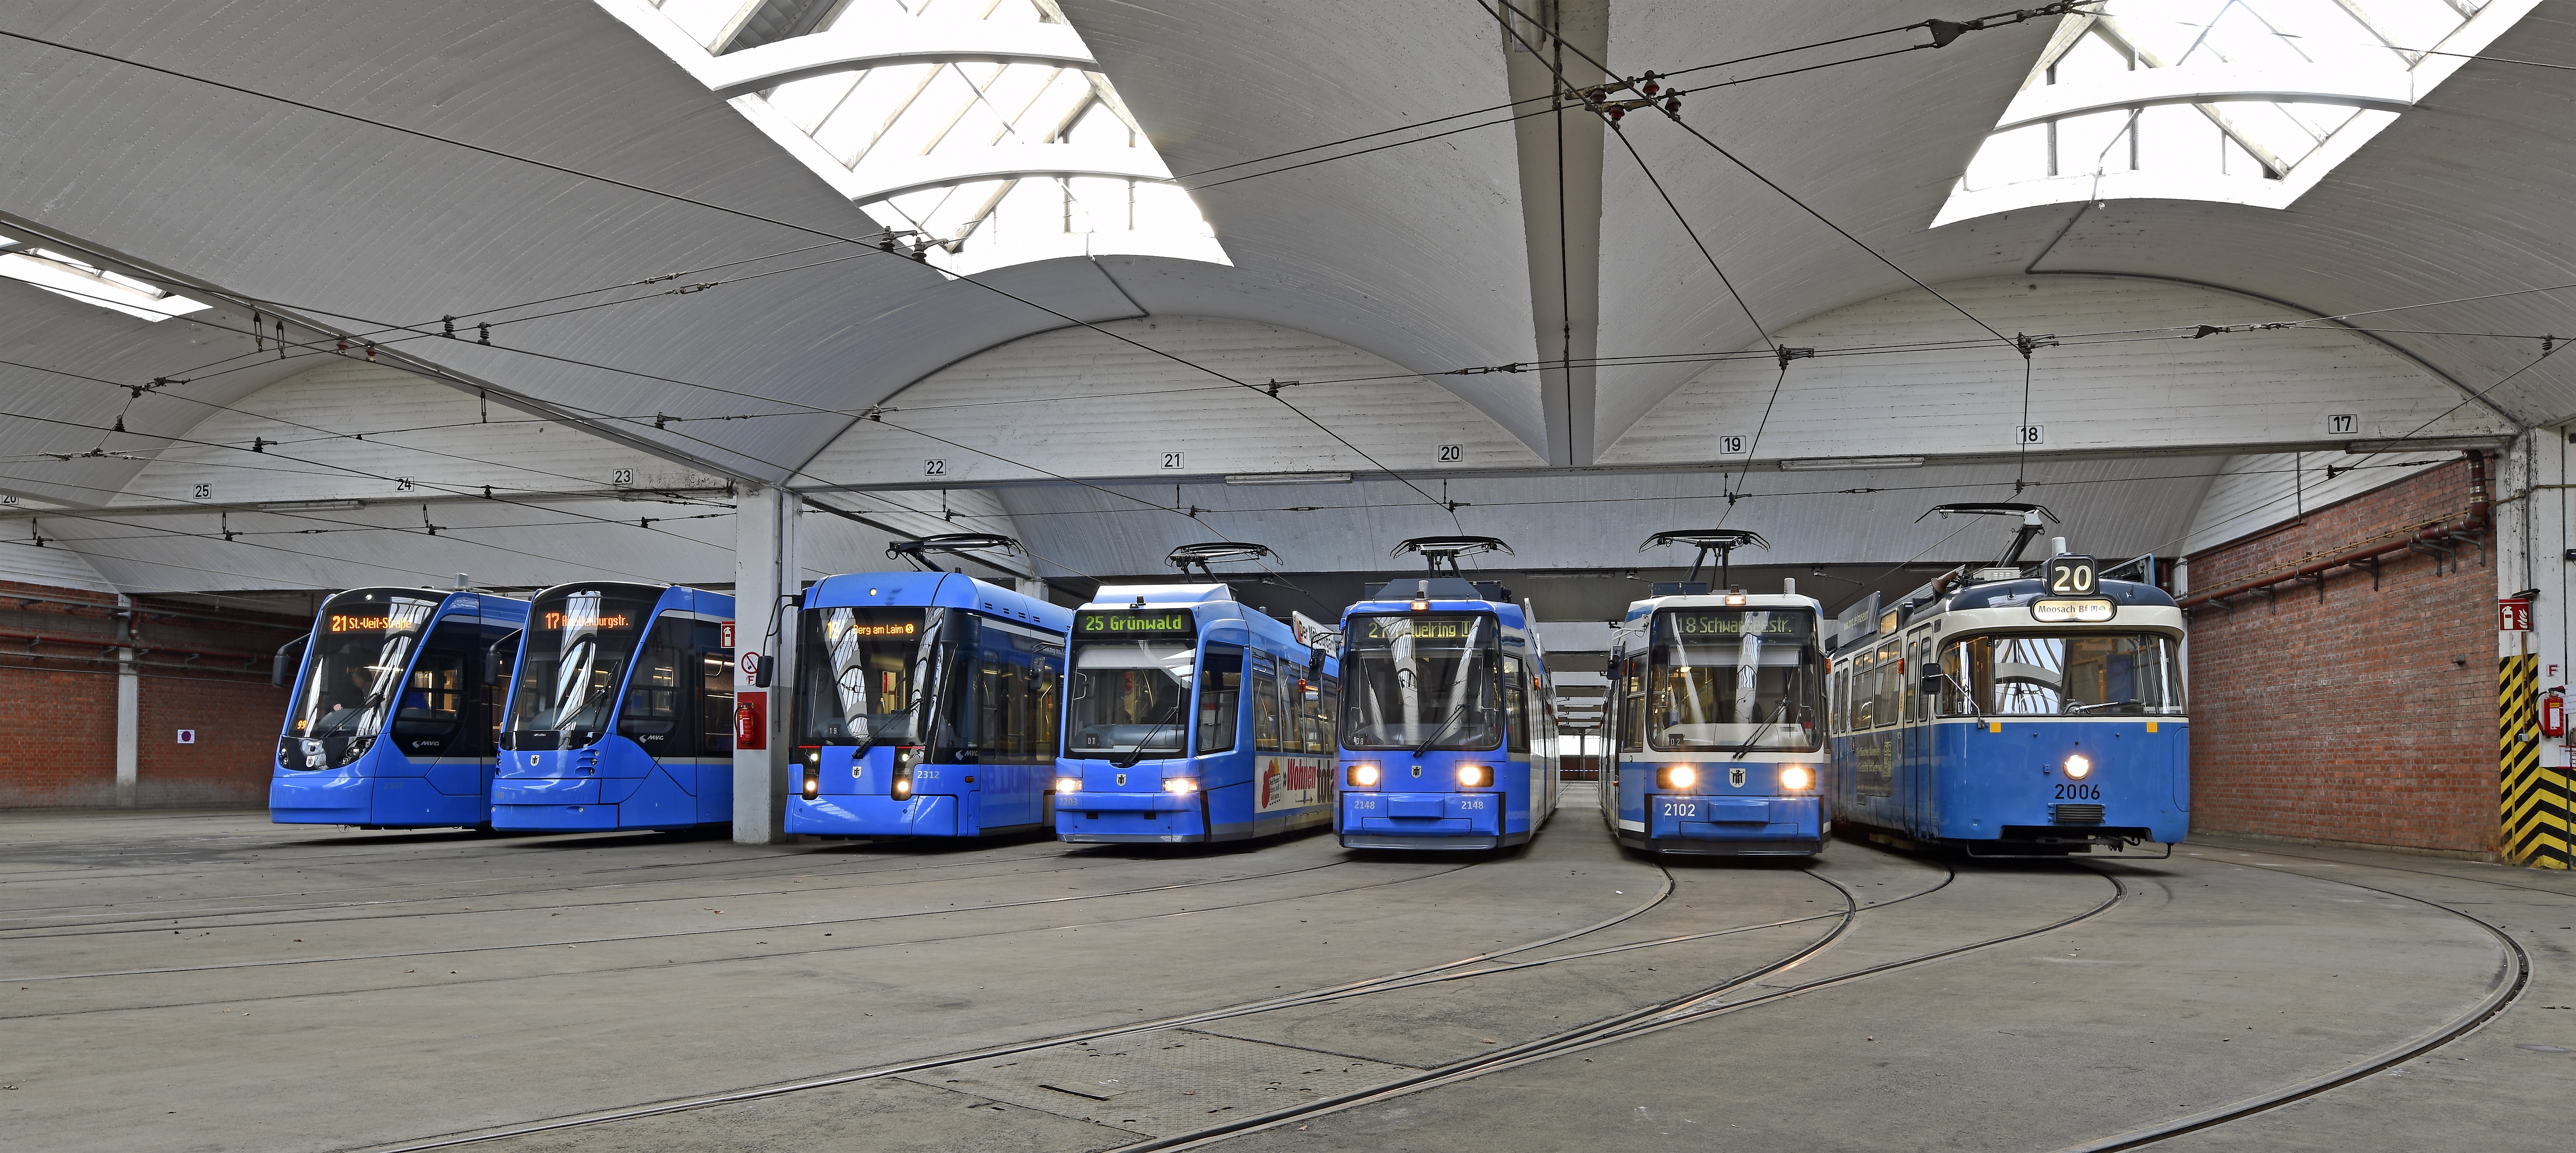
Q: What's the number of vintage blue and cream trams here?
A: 1